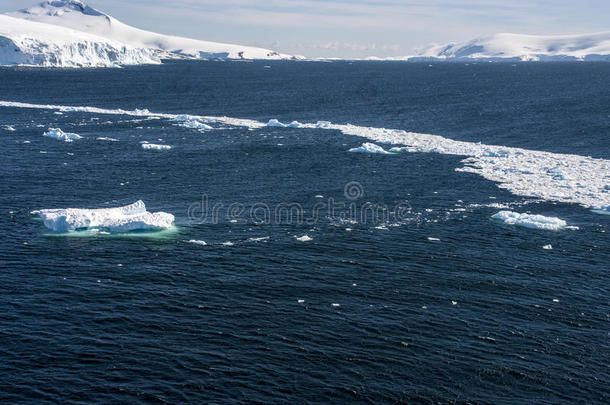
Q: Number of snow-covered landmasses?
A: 2